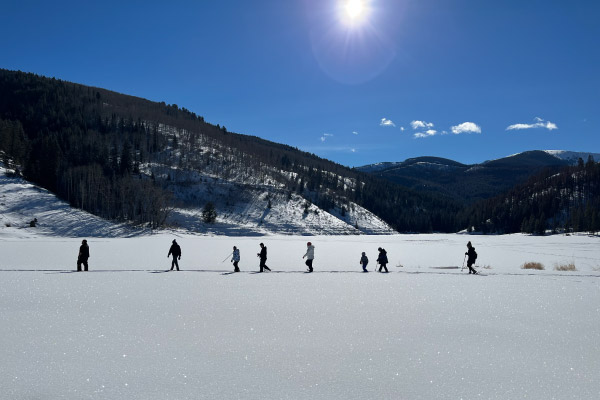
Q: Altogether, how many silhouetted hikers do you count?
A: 8